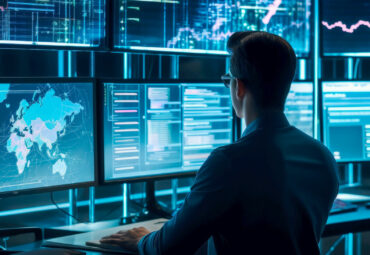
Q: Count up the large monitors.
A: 7